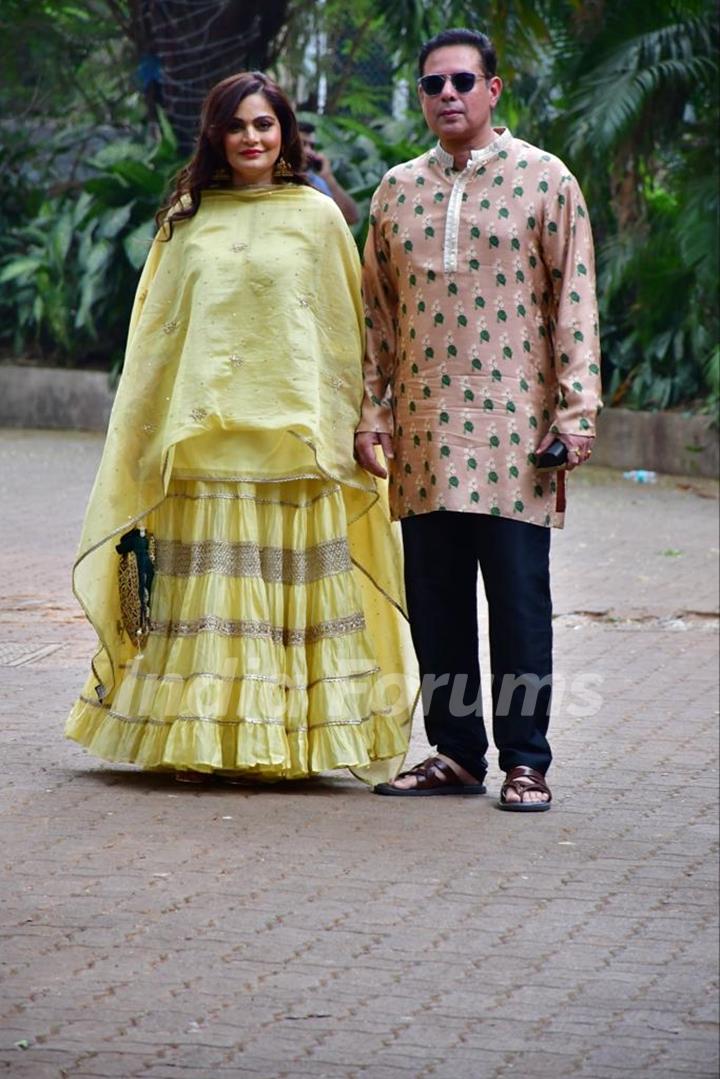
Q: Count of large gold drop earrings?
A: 2